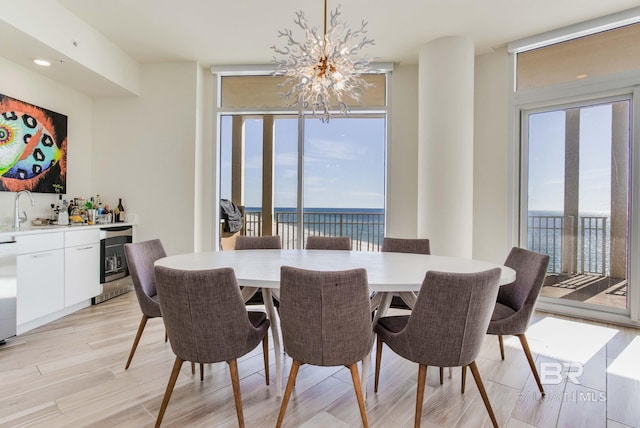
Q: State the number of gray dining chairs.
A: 8